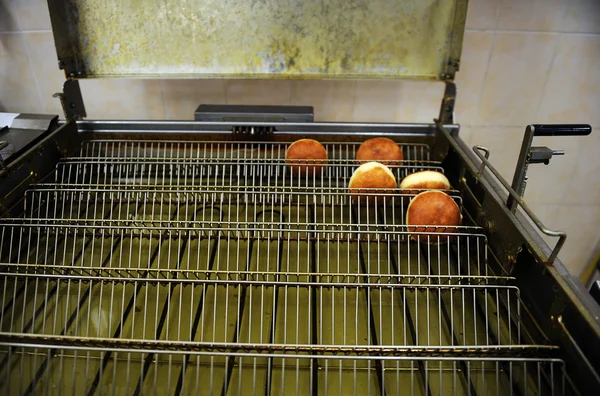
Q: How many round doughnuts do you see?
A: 5